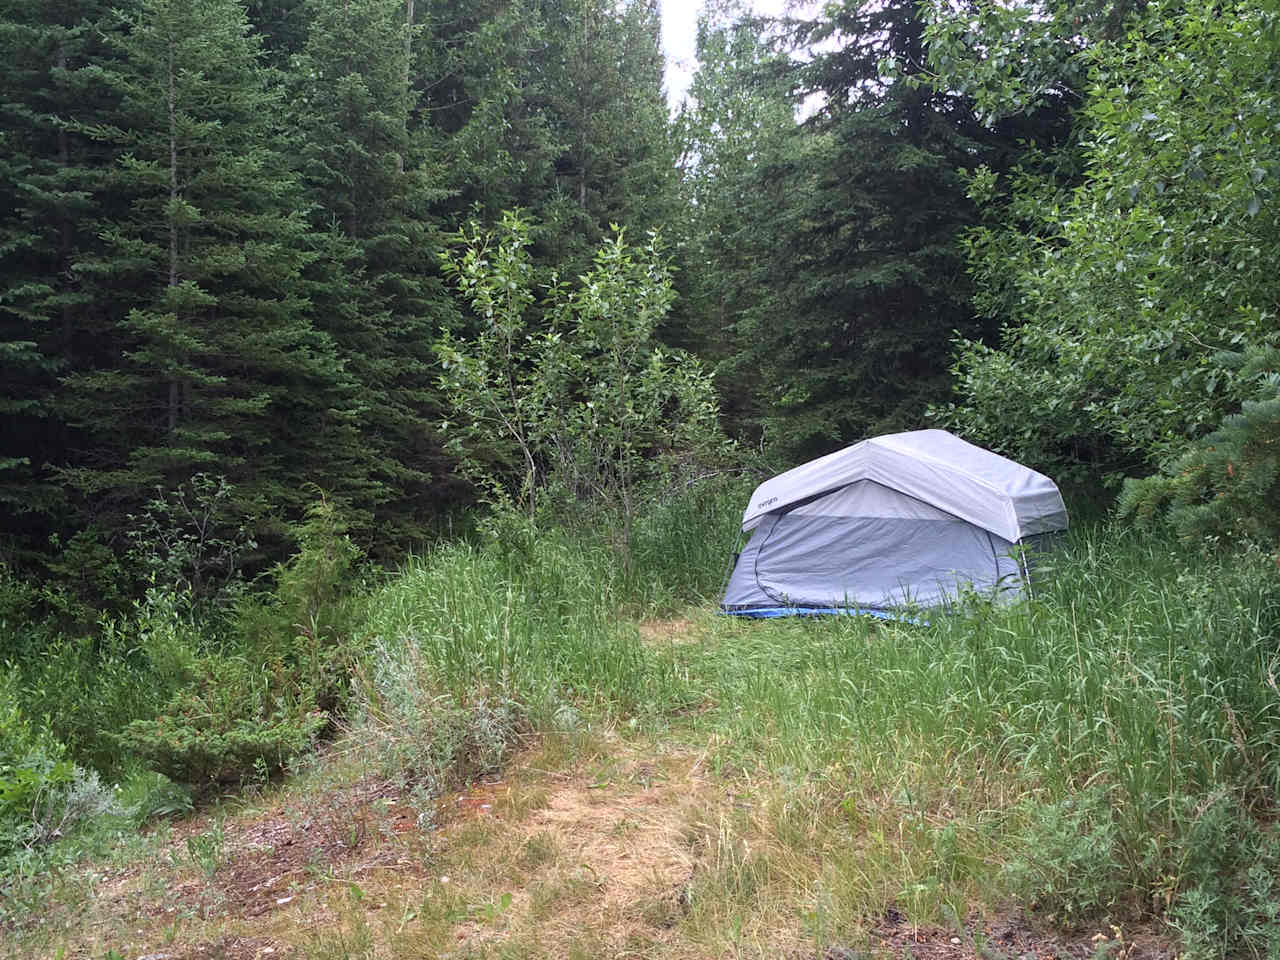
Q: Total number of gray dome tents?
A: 1